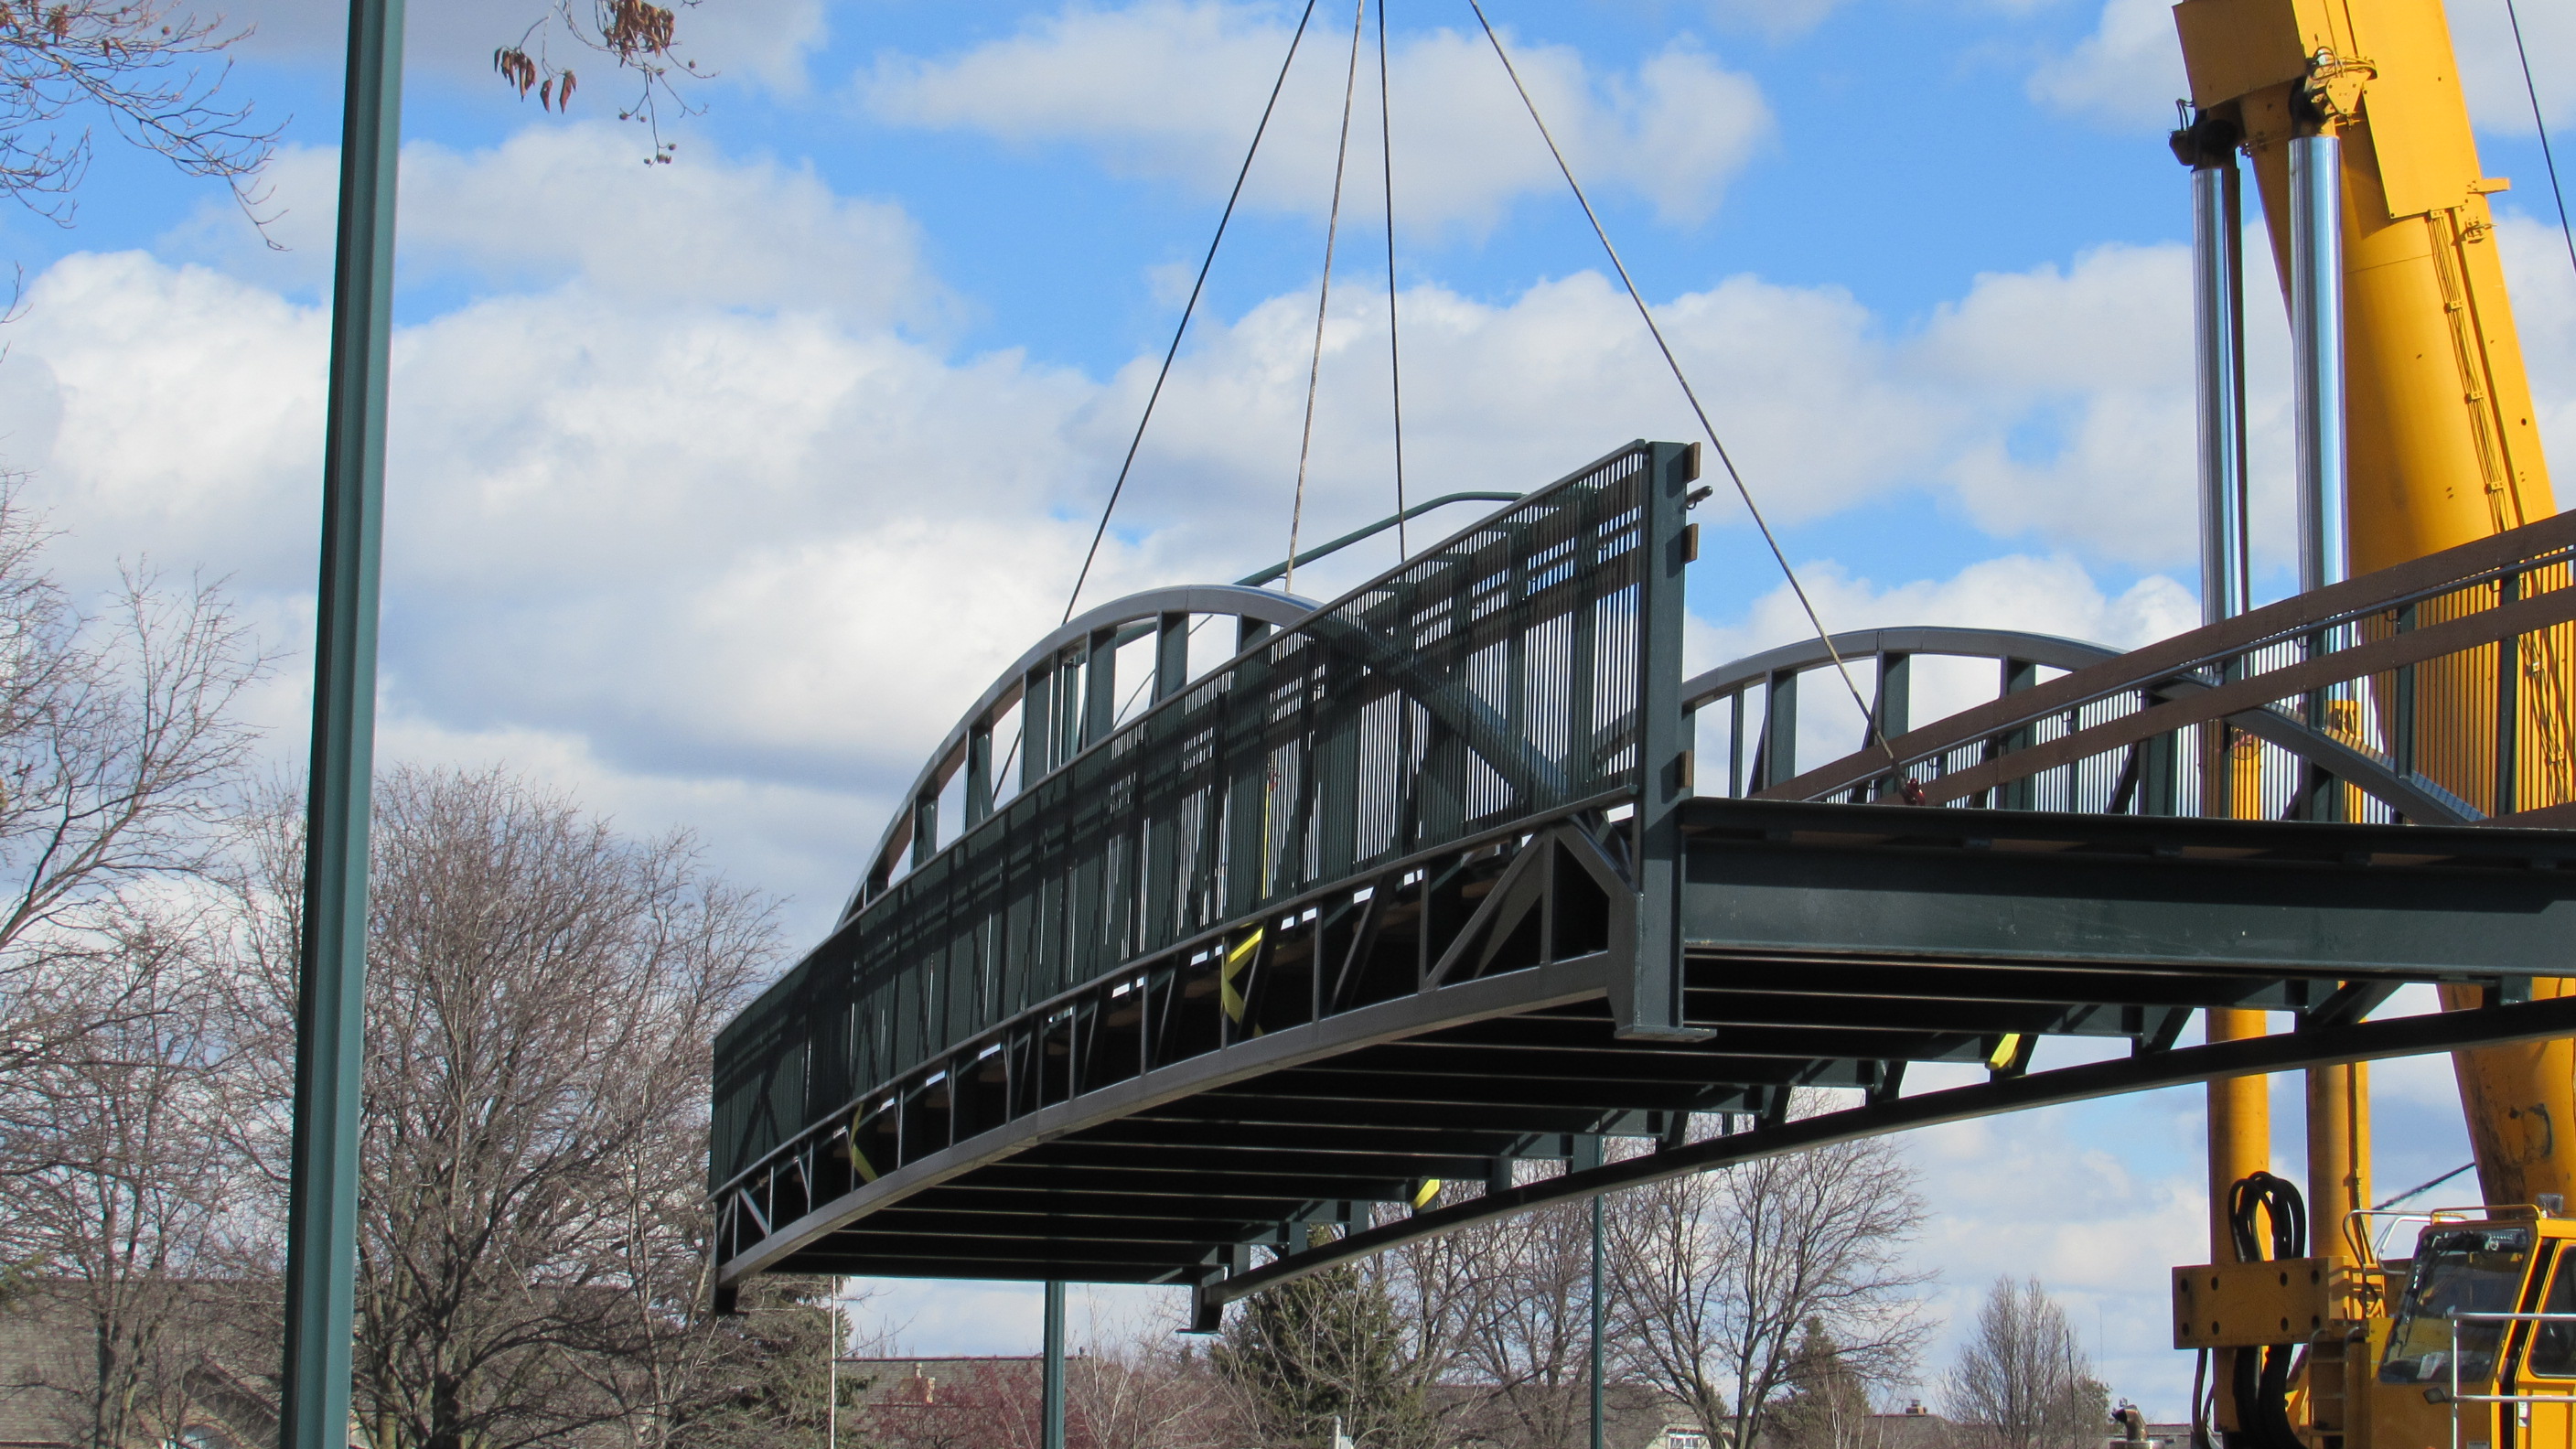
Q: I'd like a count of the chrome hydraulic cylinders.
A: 2